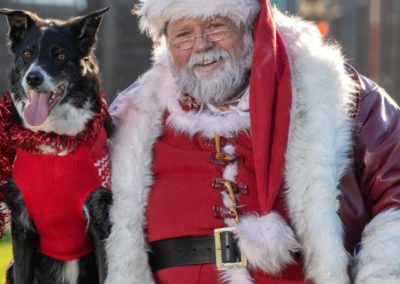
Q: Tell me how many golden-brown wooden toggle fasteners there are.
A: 4